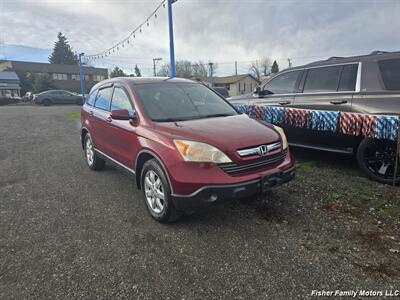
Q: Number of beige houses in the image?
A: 1